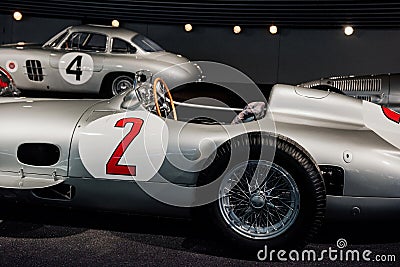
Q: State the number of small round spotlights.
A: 6